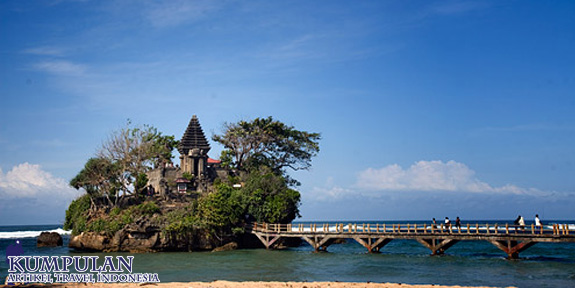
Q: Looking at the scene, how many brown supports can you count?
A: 5